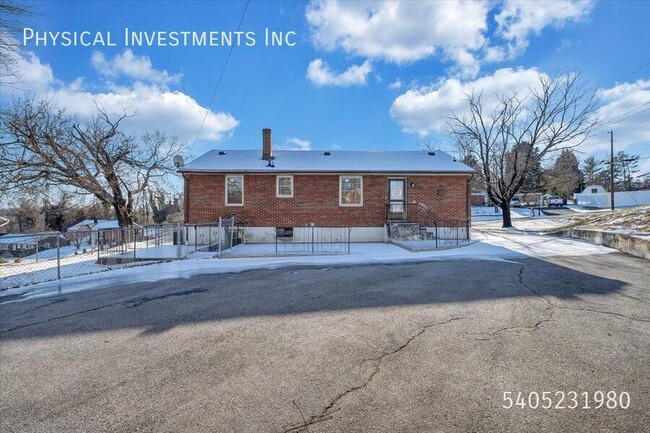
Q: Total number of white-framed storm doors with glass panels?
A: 1